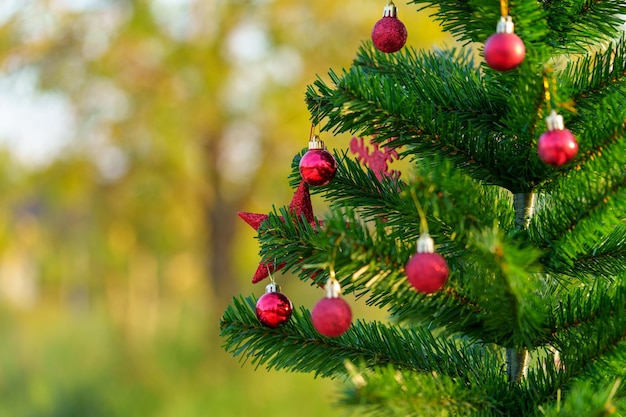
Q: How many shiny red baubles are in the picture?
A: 2